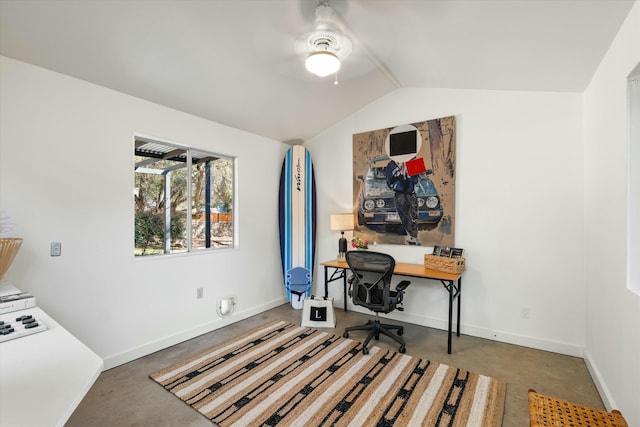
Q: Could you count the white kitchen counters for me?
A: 1